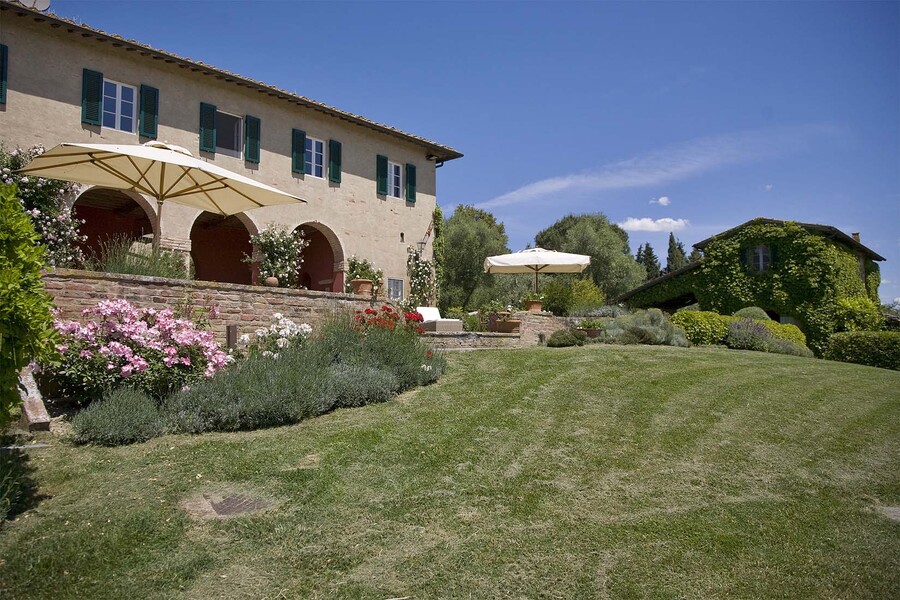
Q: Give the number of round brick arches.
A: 3